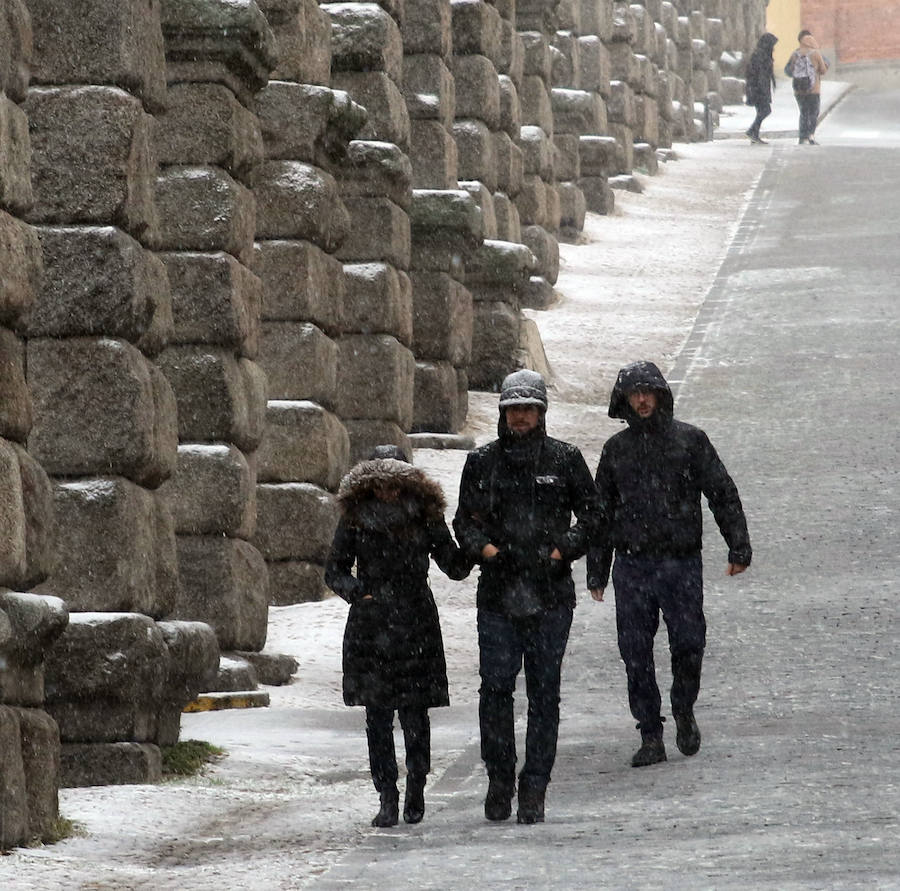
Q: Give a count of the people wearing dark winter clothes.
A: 4